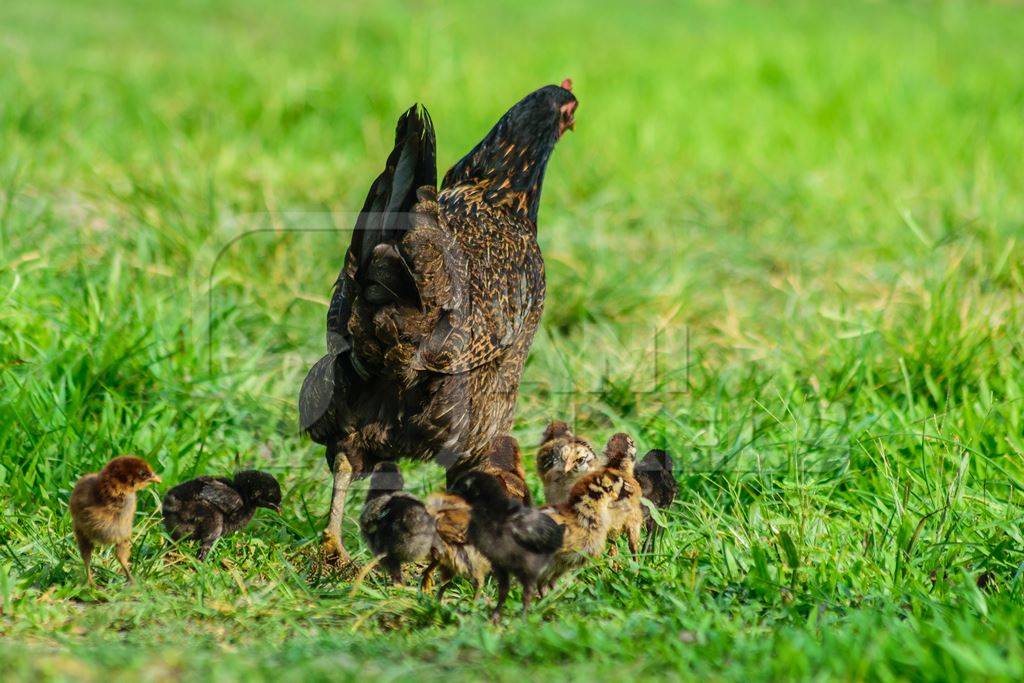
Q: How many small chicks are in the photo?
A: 11